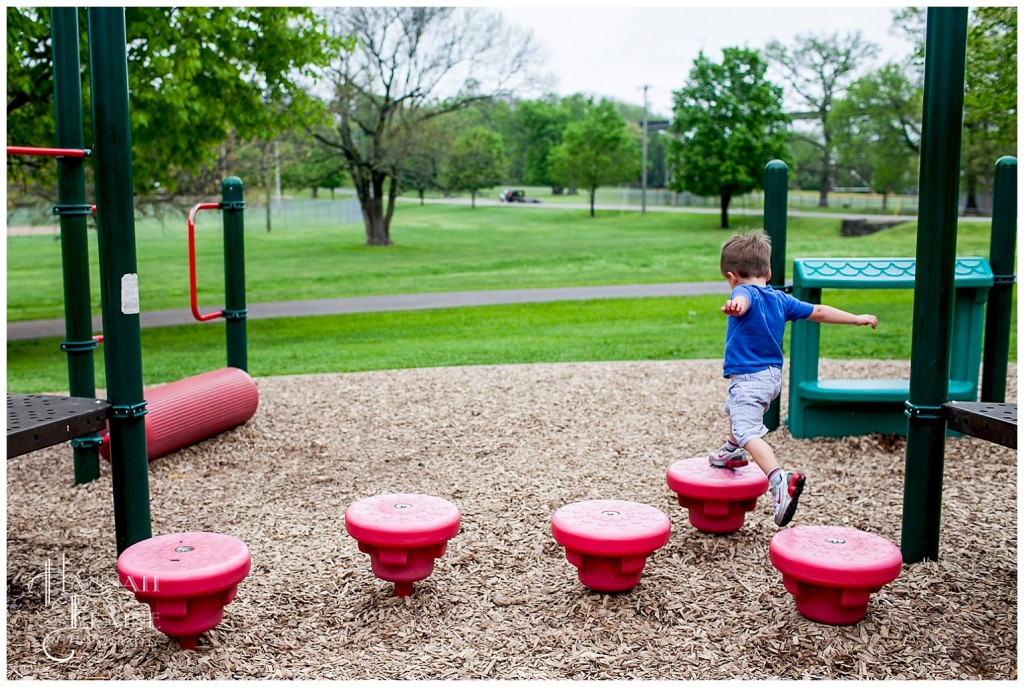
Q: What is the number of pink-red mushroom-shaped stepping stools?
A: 5